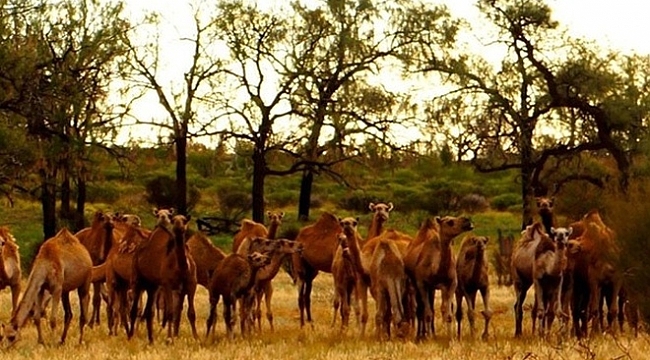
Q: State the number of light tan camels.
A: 1